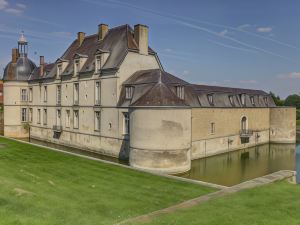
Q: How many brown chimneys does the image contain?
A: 5